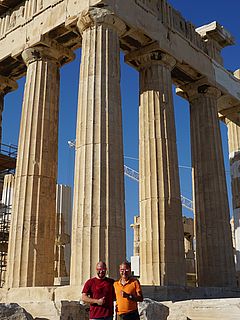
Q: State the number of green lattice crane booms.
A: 0